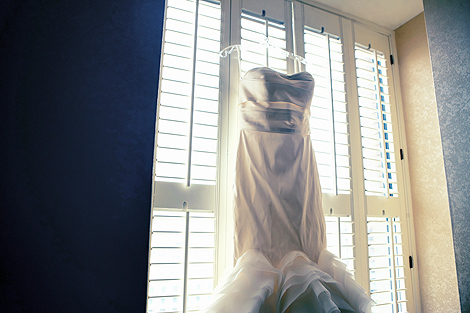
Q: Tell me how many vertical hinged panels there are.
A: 4